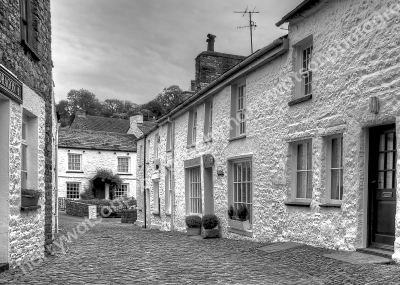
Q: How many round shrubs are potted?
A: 2